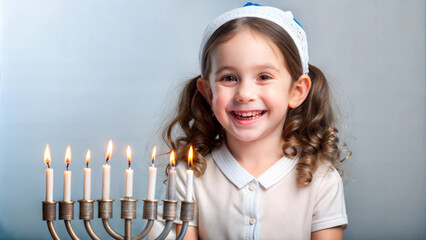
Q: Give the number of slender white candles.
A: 8